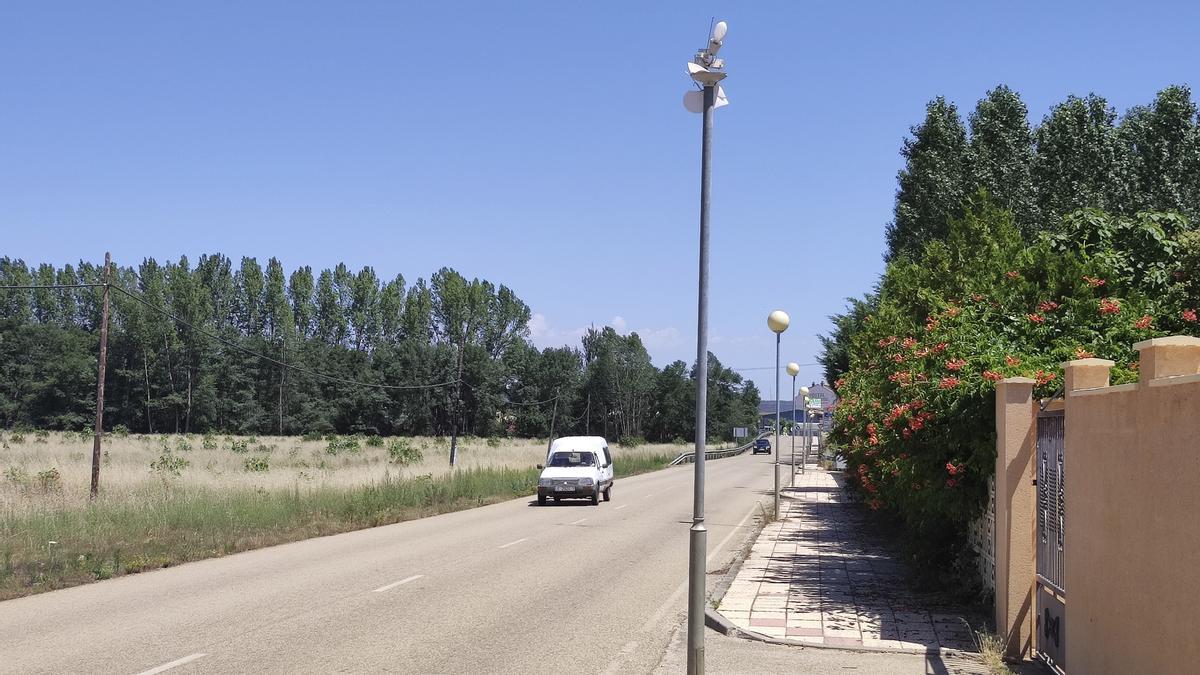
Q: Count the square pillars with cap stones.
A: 3